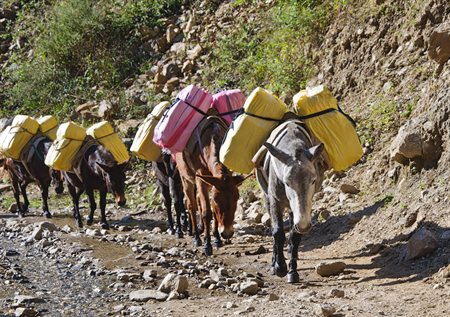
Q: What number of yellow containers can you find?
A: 7